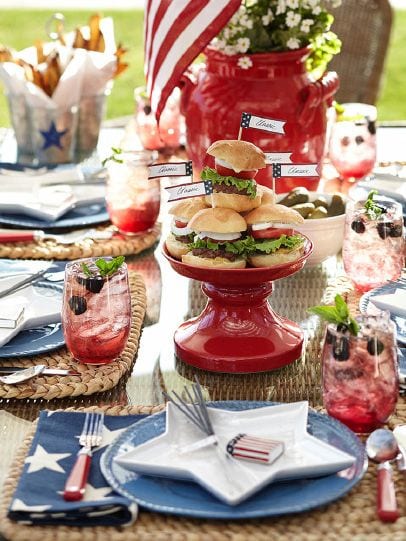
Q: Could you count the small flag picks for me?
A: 5